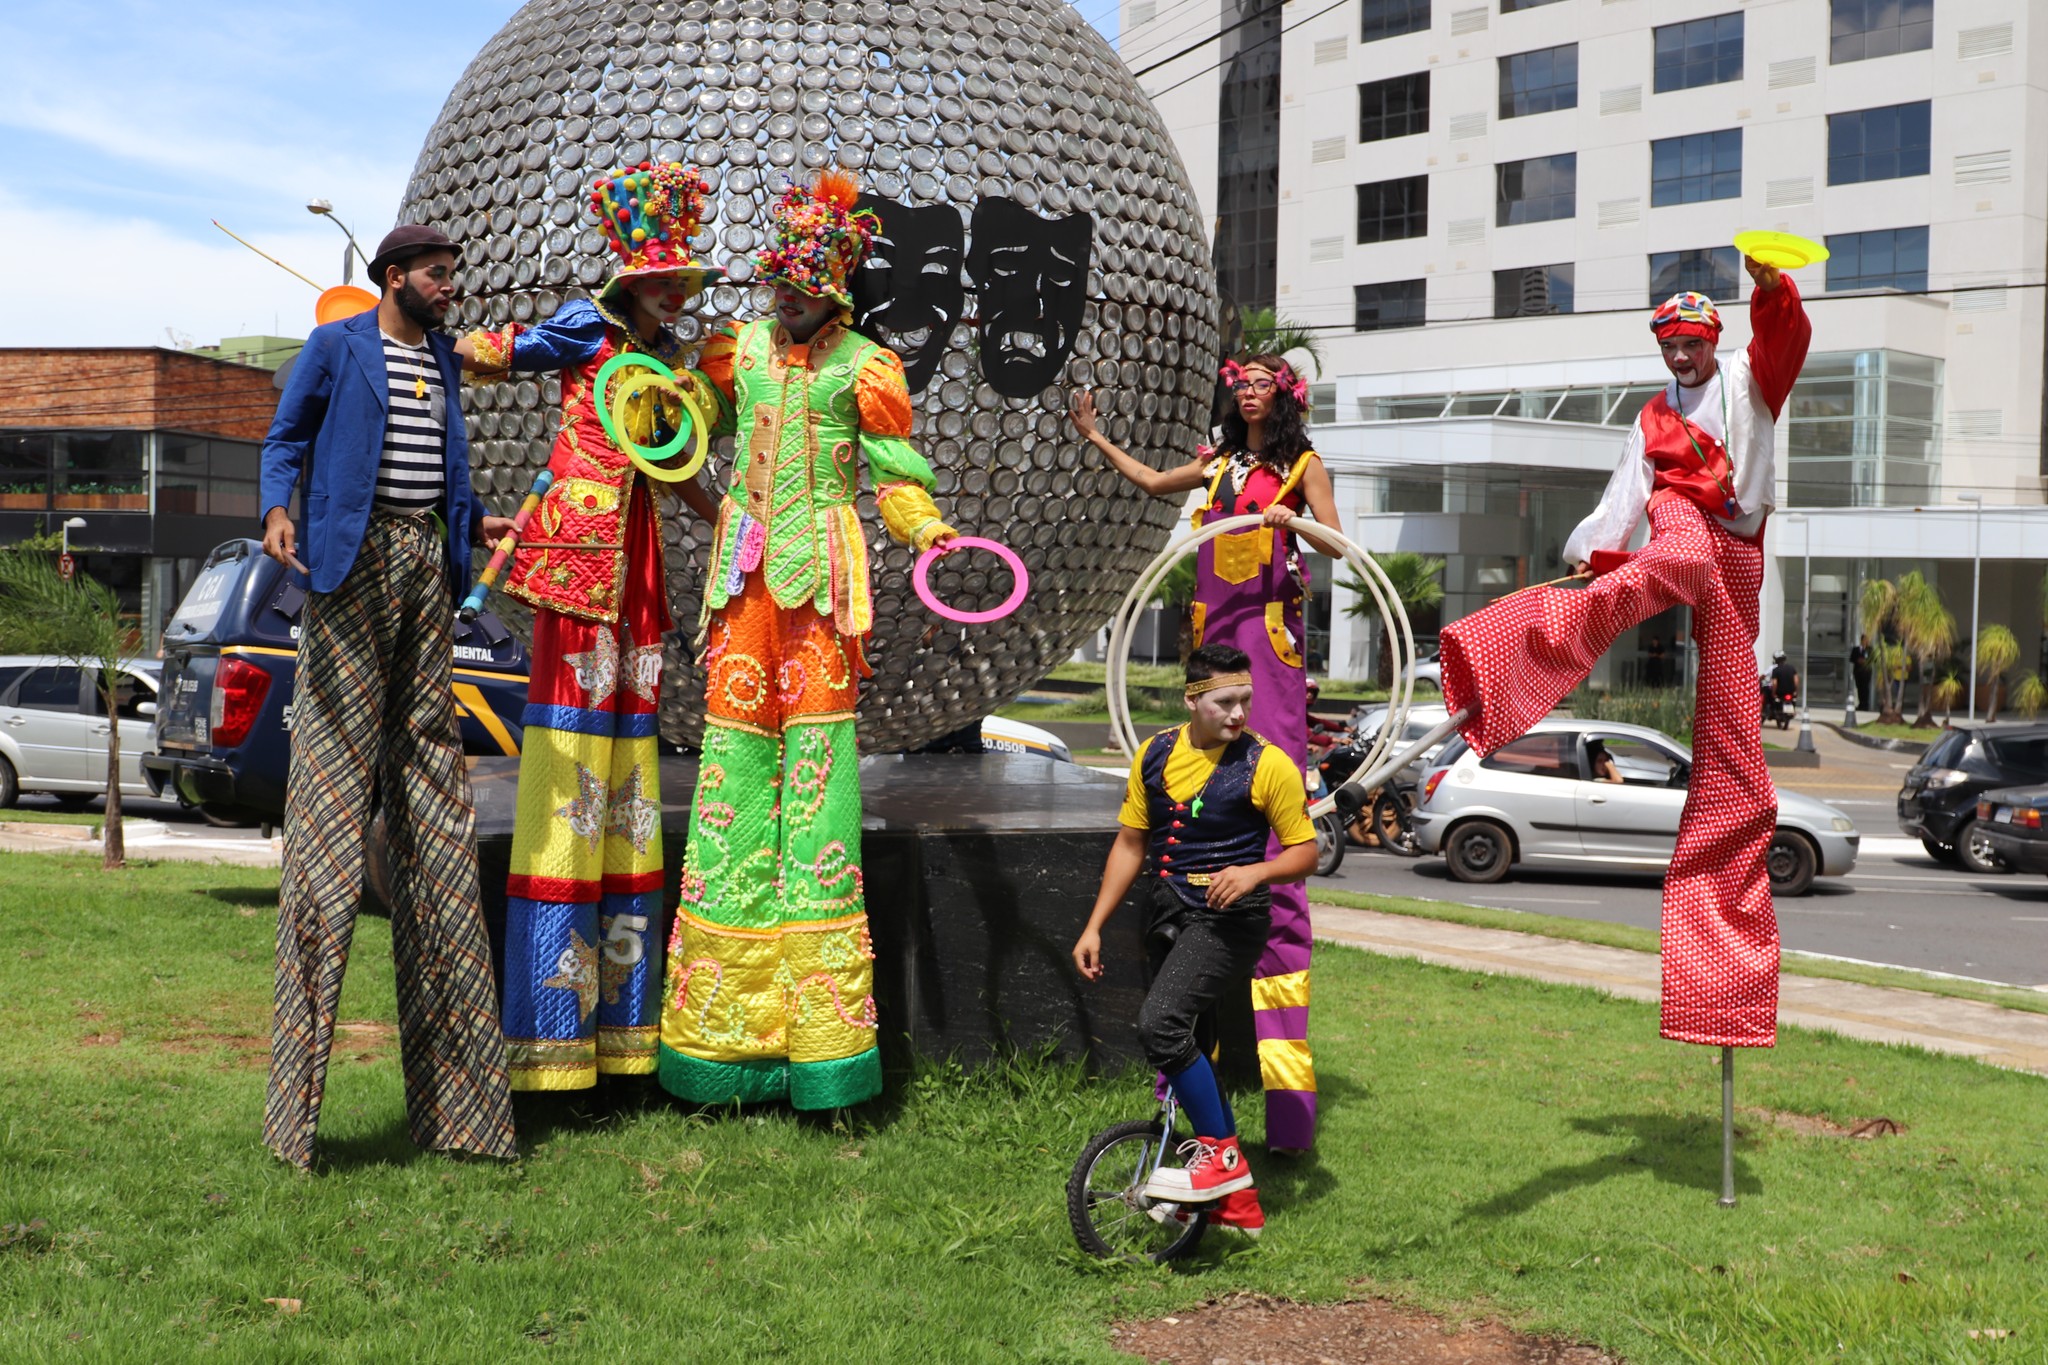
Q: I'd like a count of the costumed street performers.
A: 6